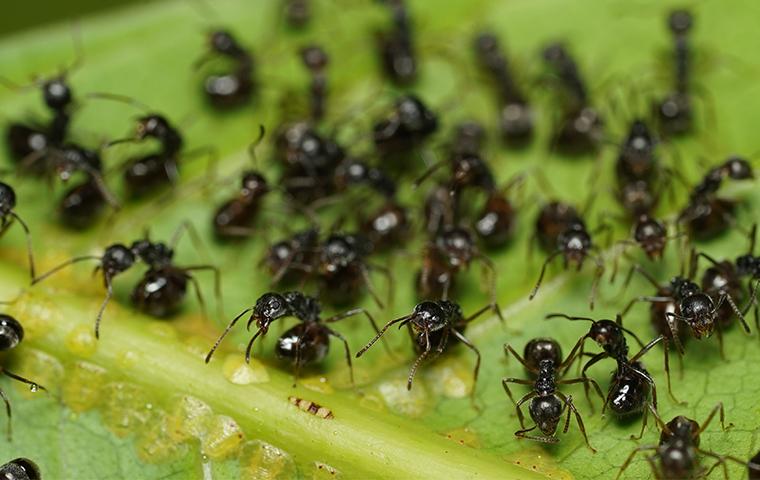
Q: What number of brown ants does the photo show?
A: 0